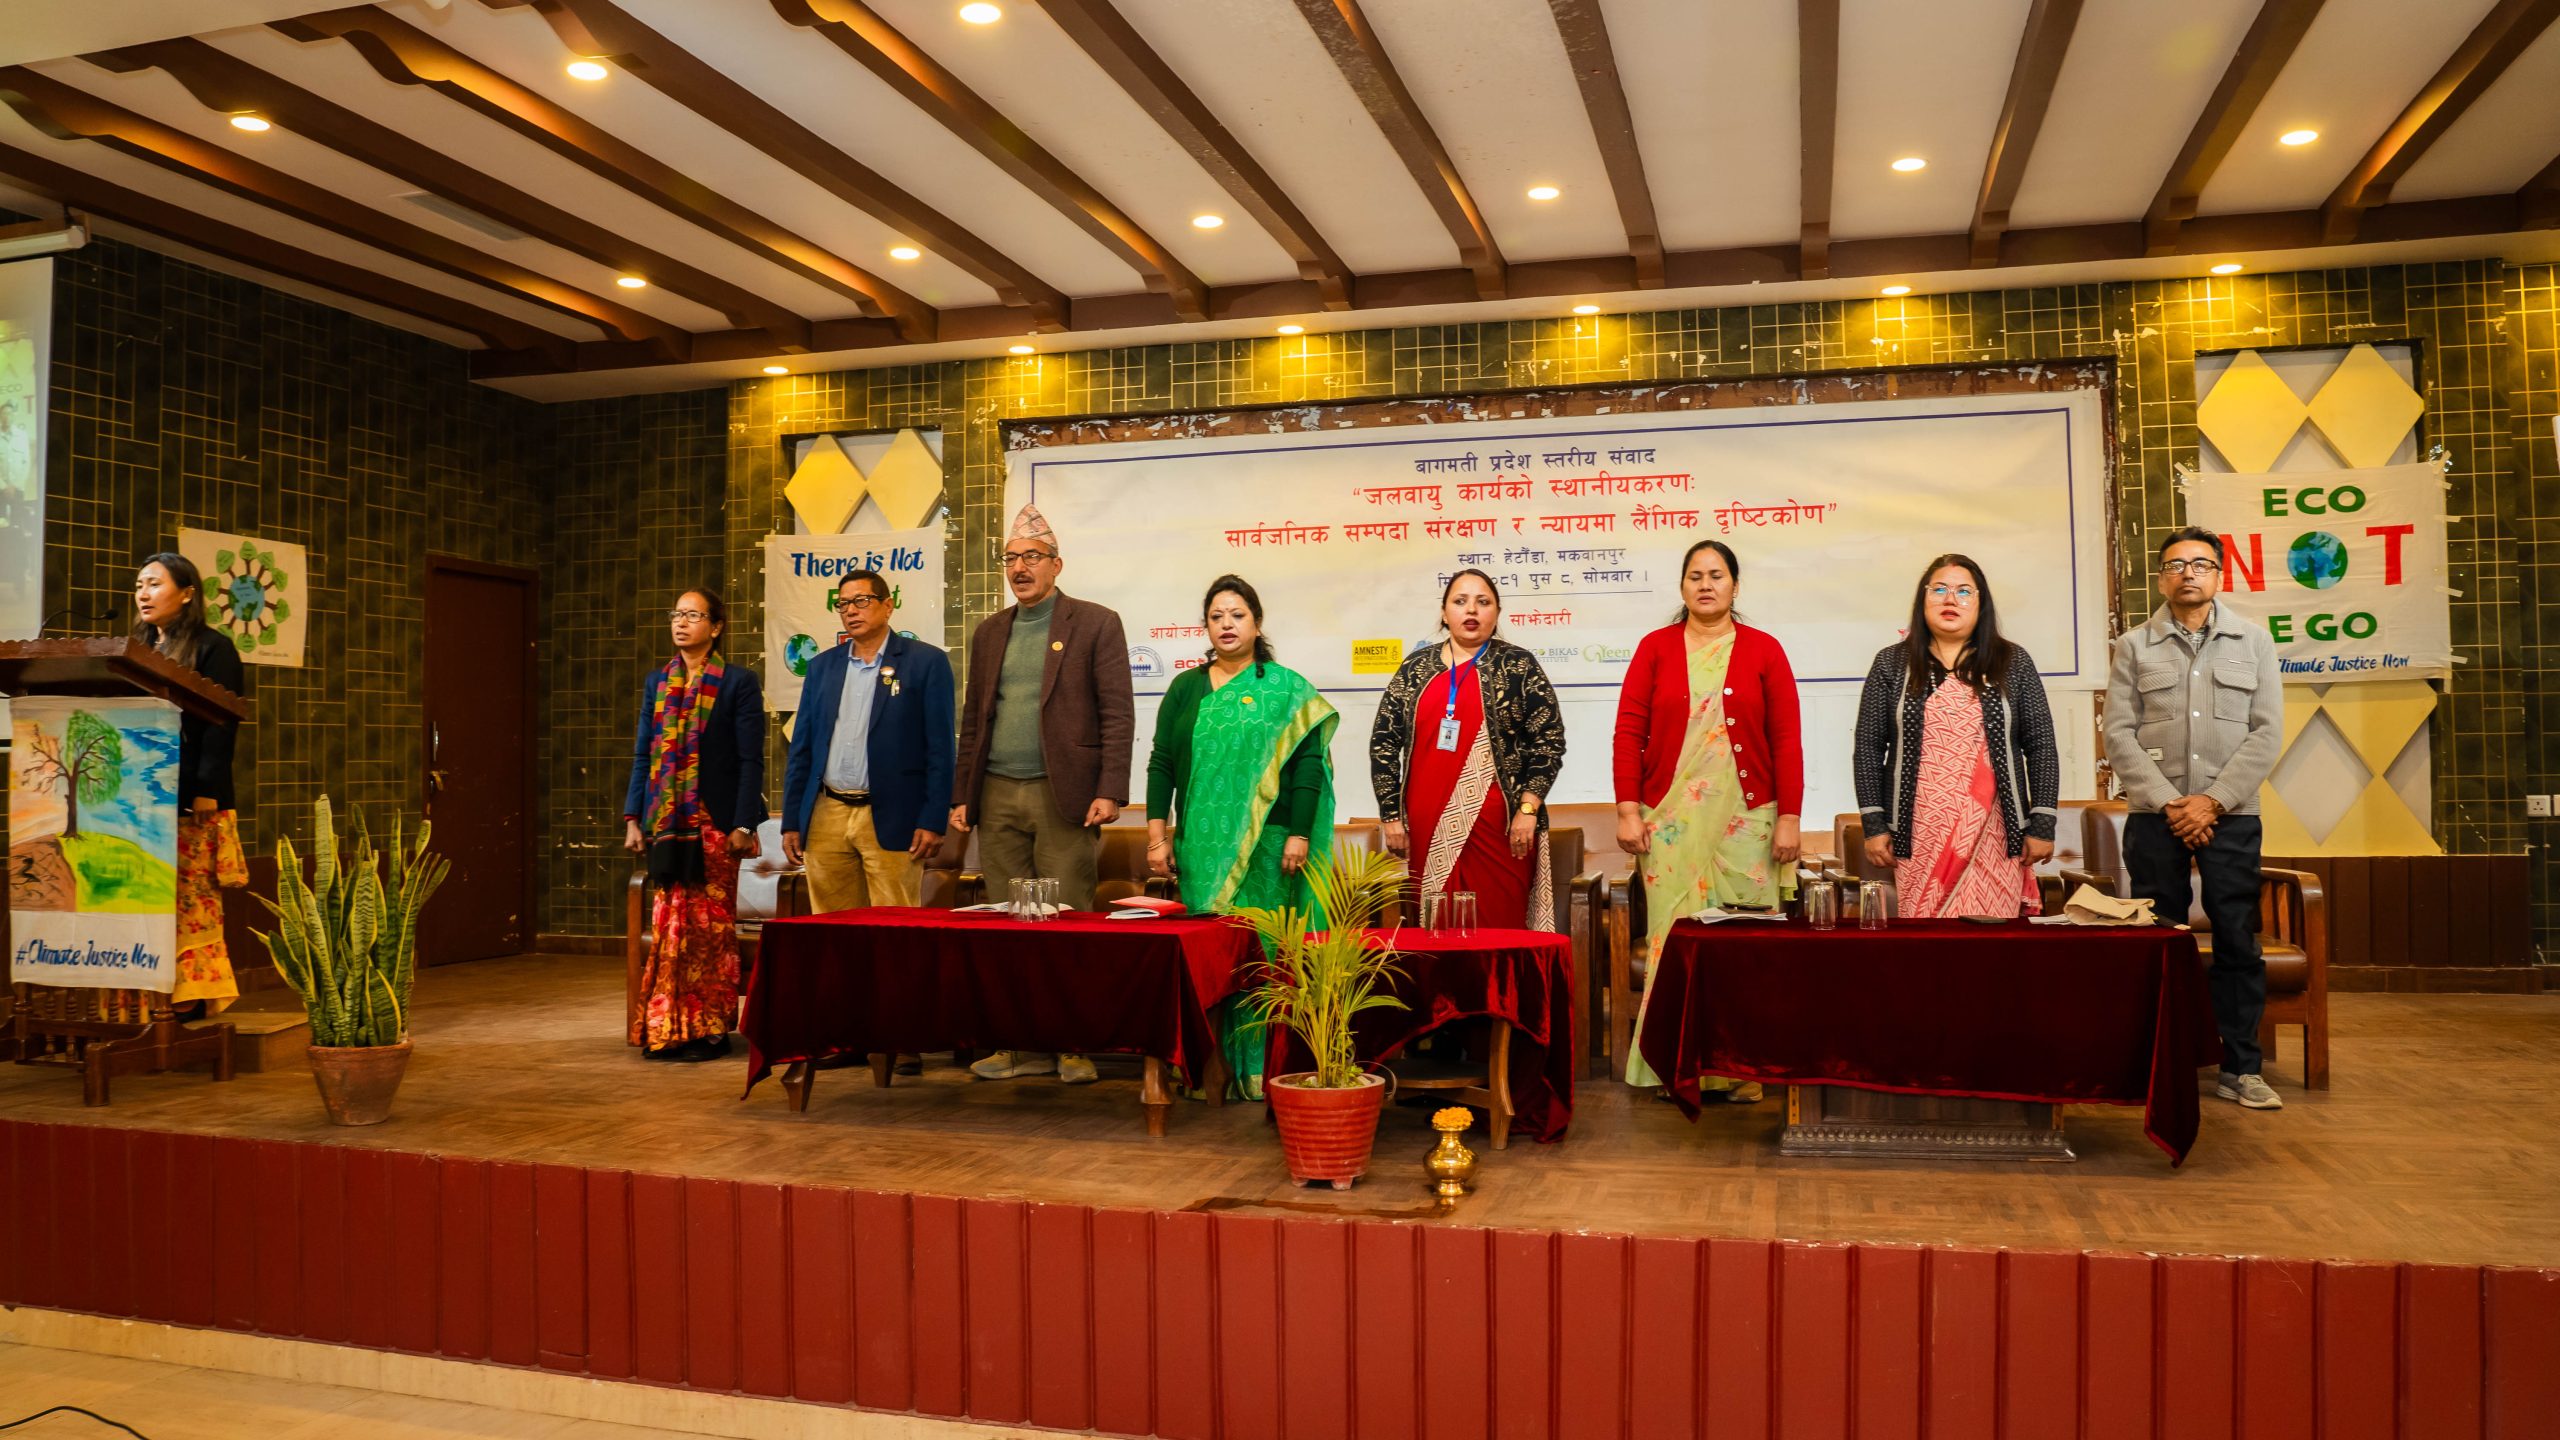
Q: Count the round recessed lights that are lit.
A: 15